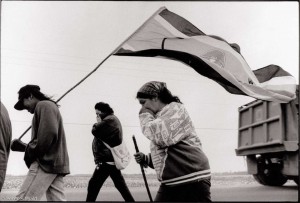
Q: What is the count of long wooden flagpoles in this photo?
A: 1